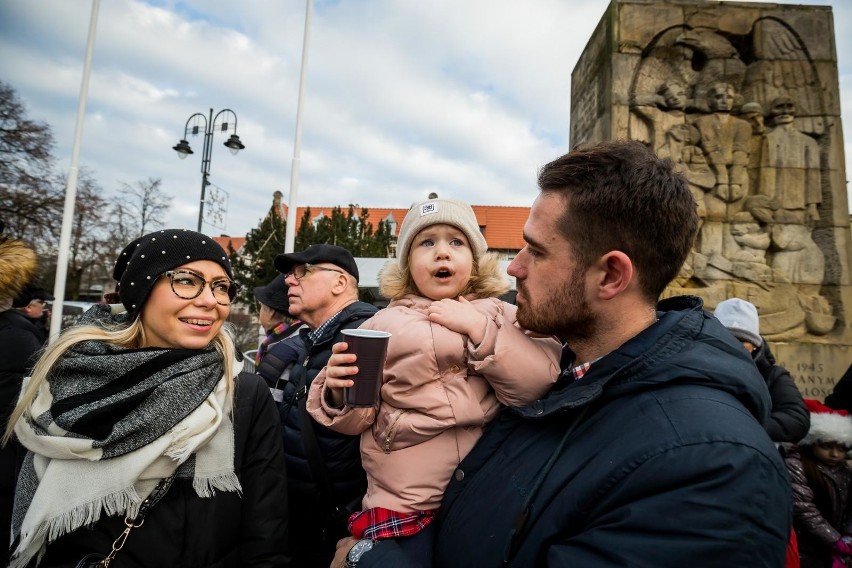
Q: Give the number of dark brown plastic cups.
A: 1